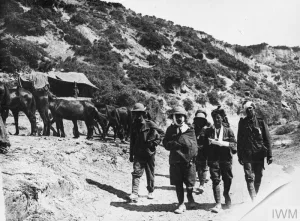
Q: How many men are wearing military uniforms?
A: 5